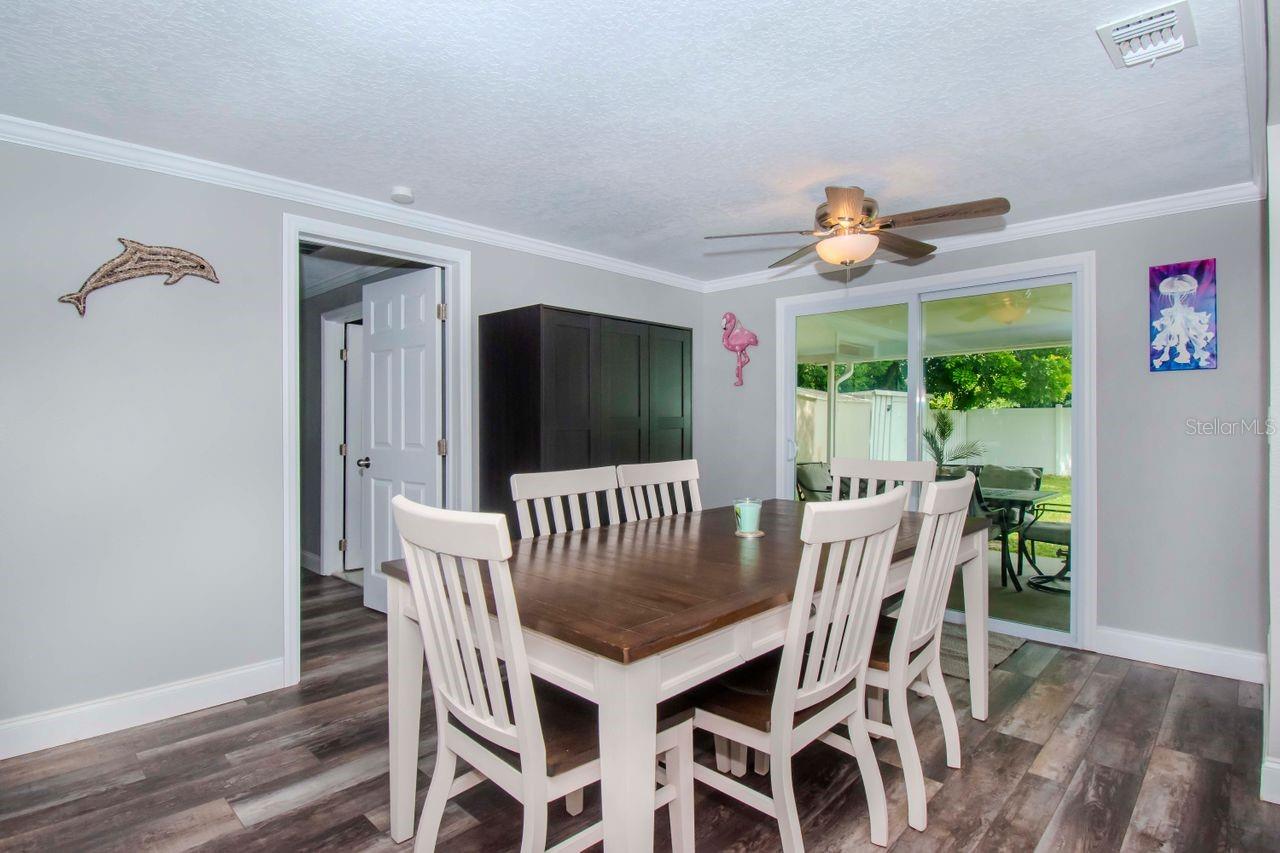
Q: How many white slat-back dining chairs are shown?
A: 6